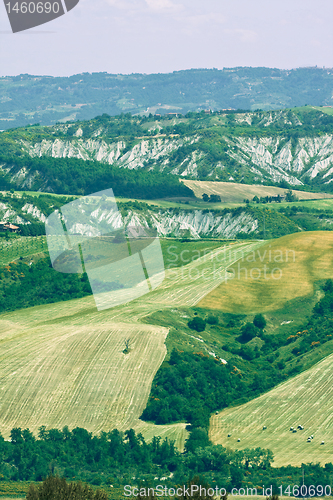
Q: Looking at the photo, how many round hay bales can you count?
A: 12